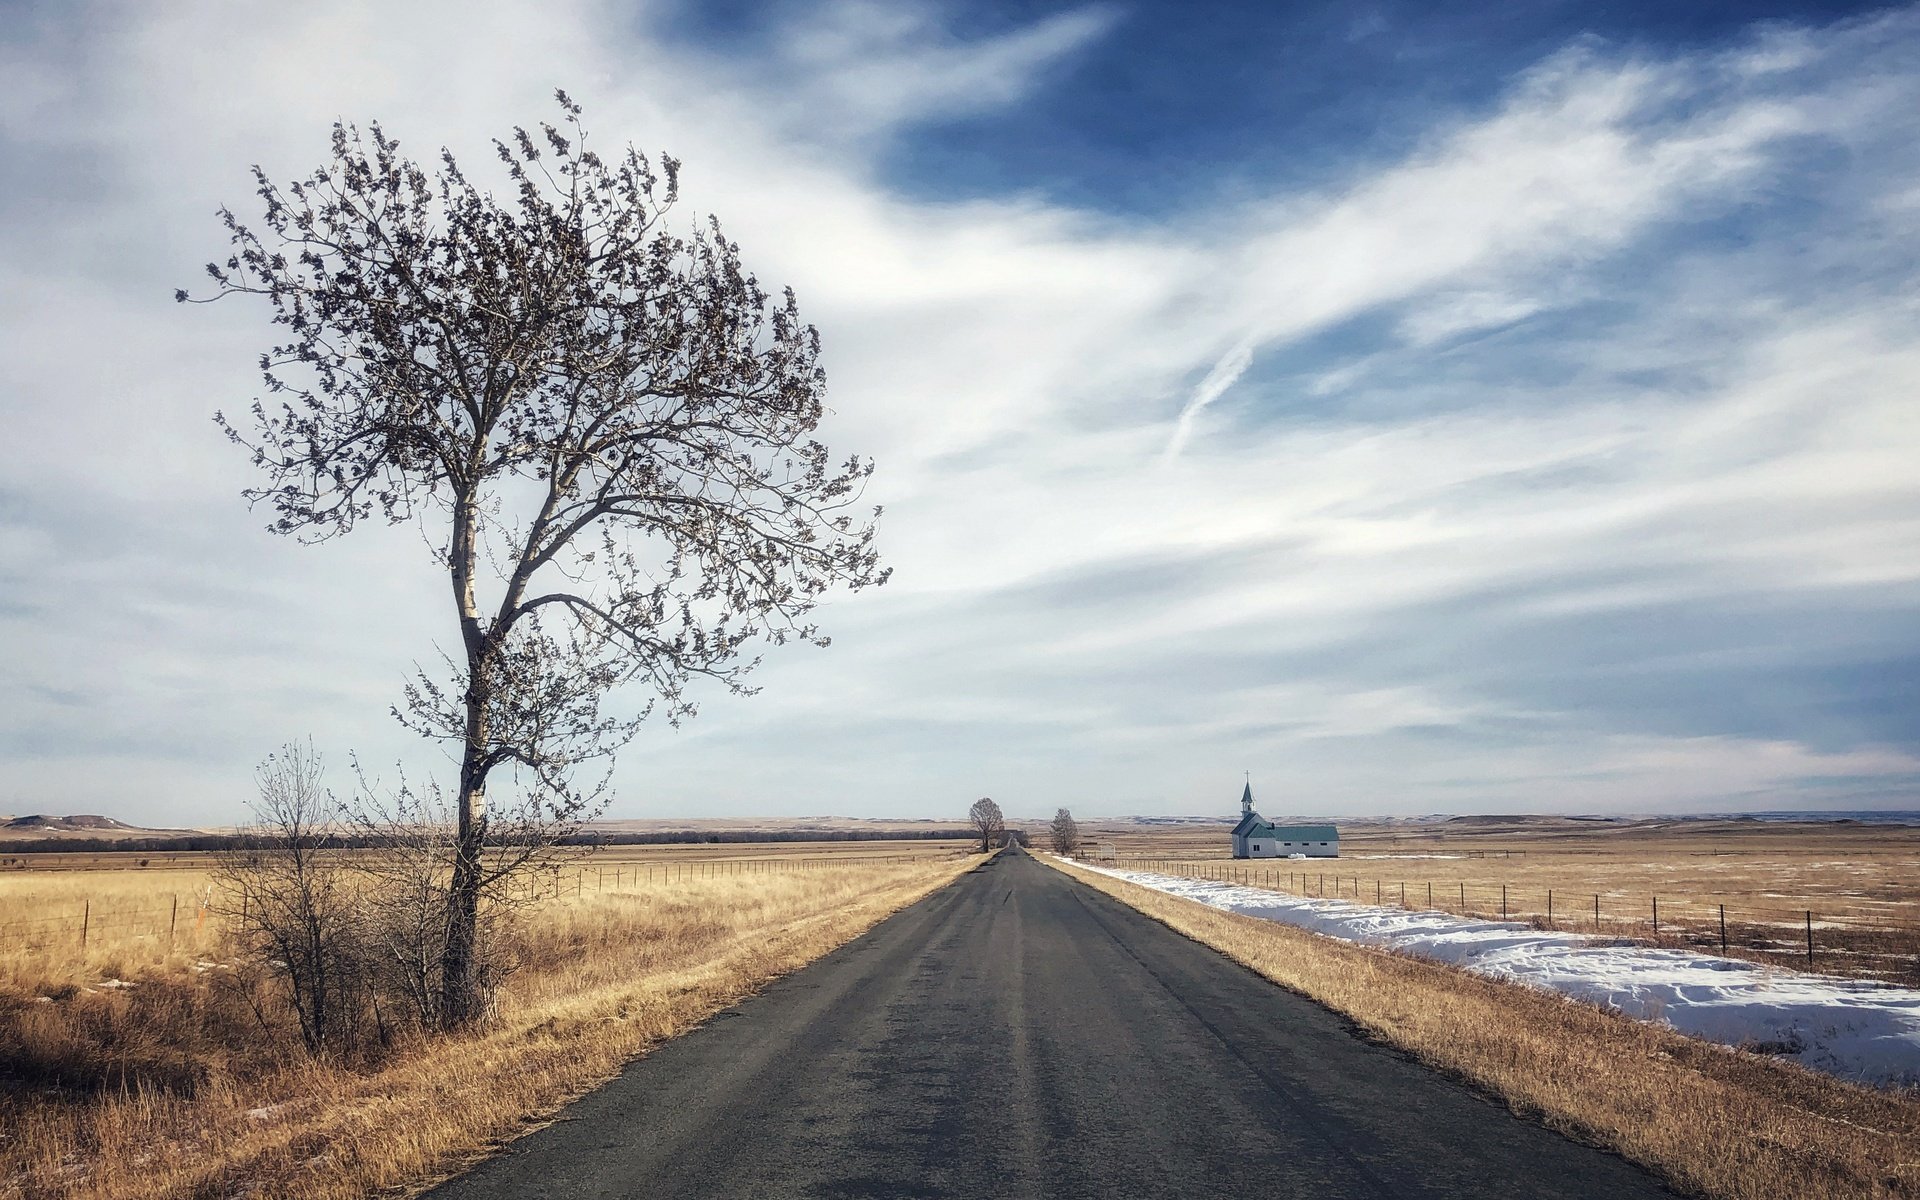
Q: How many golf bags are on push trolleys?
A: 0